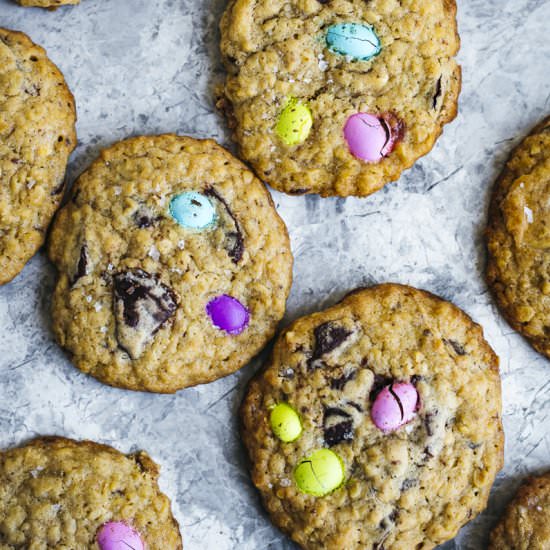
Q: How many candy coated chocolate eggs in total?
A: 9